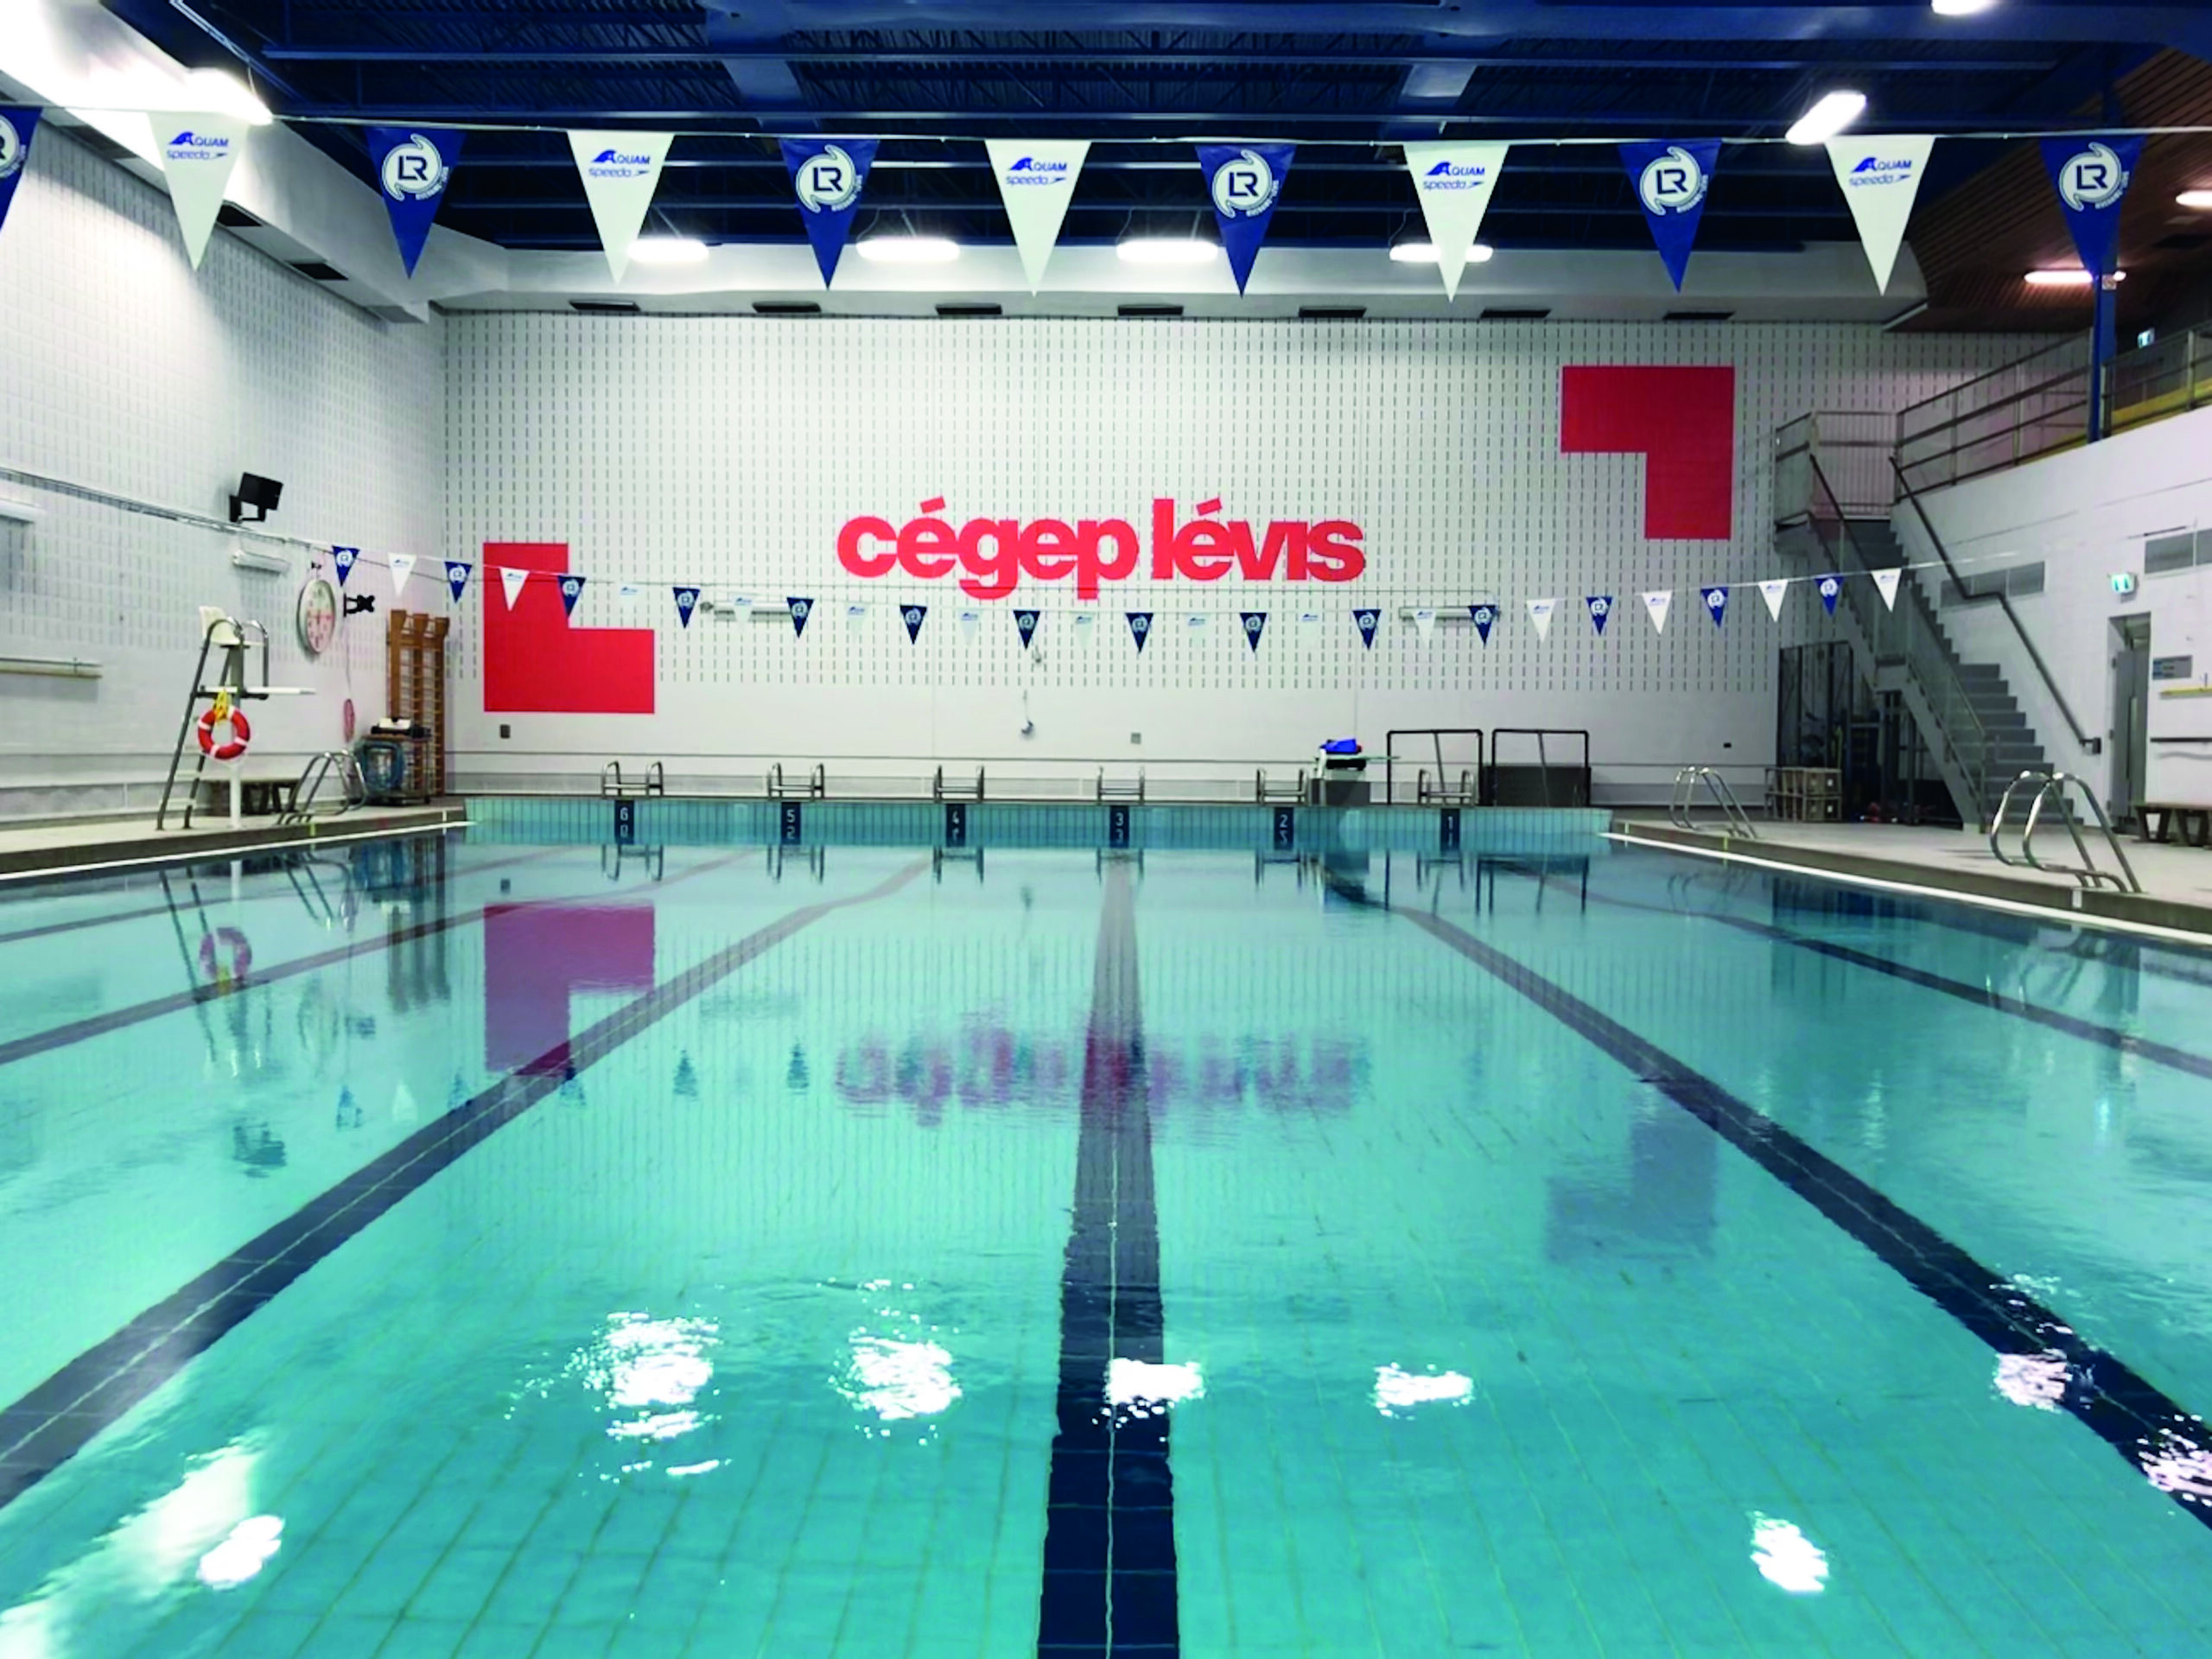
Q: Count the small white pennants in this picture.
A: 14